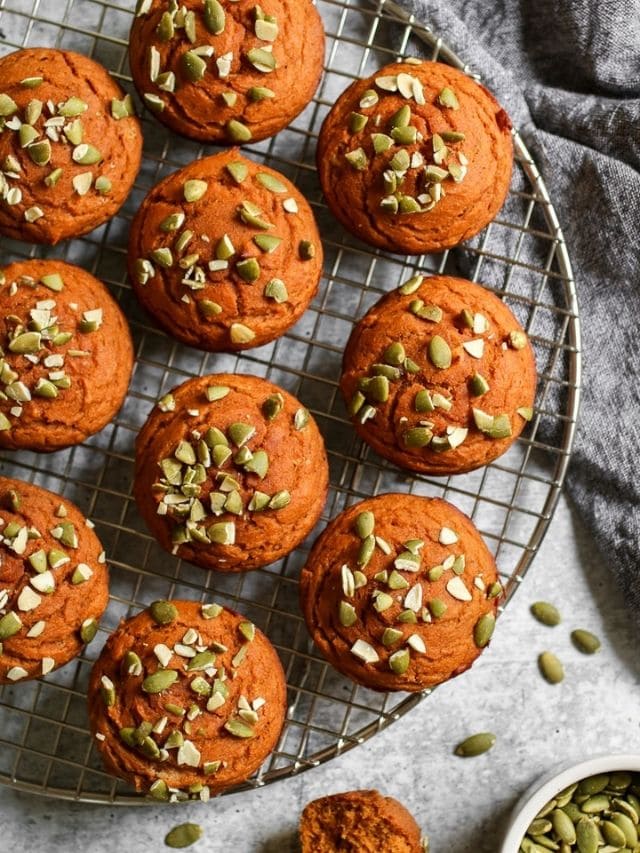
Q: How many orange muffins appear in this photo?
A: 11